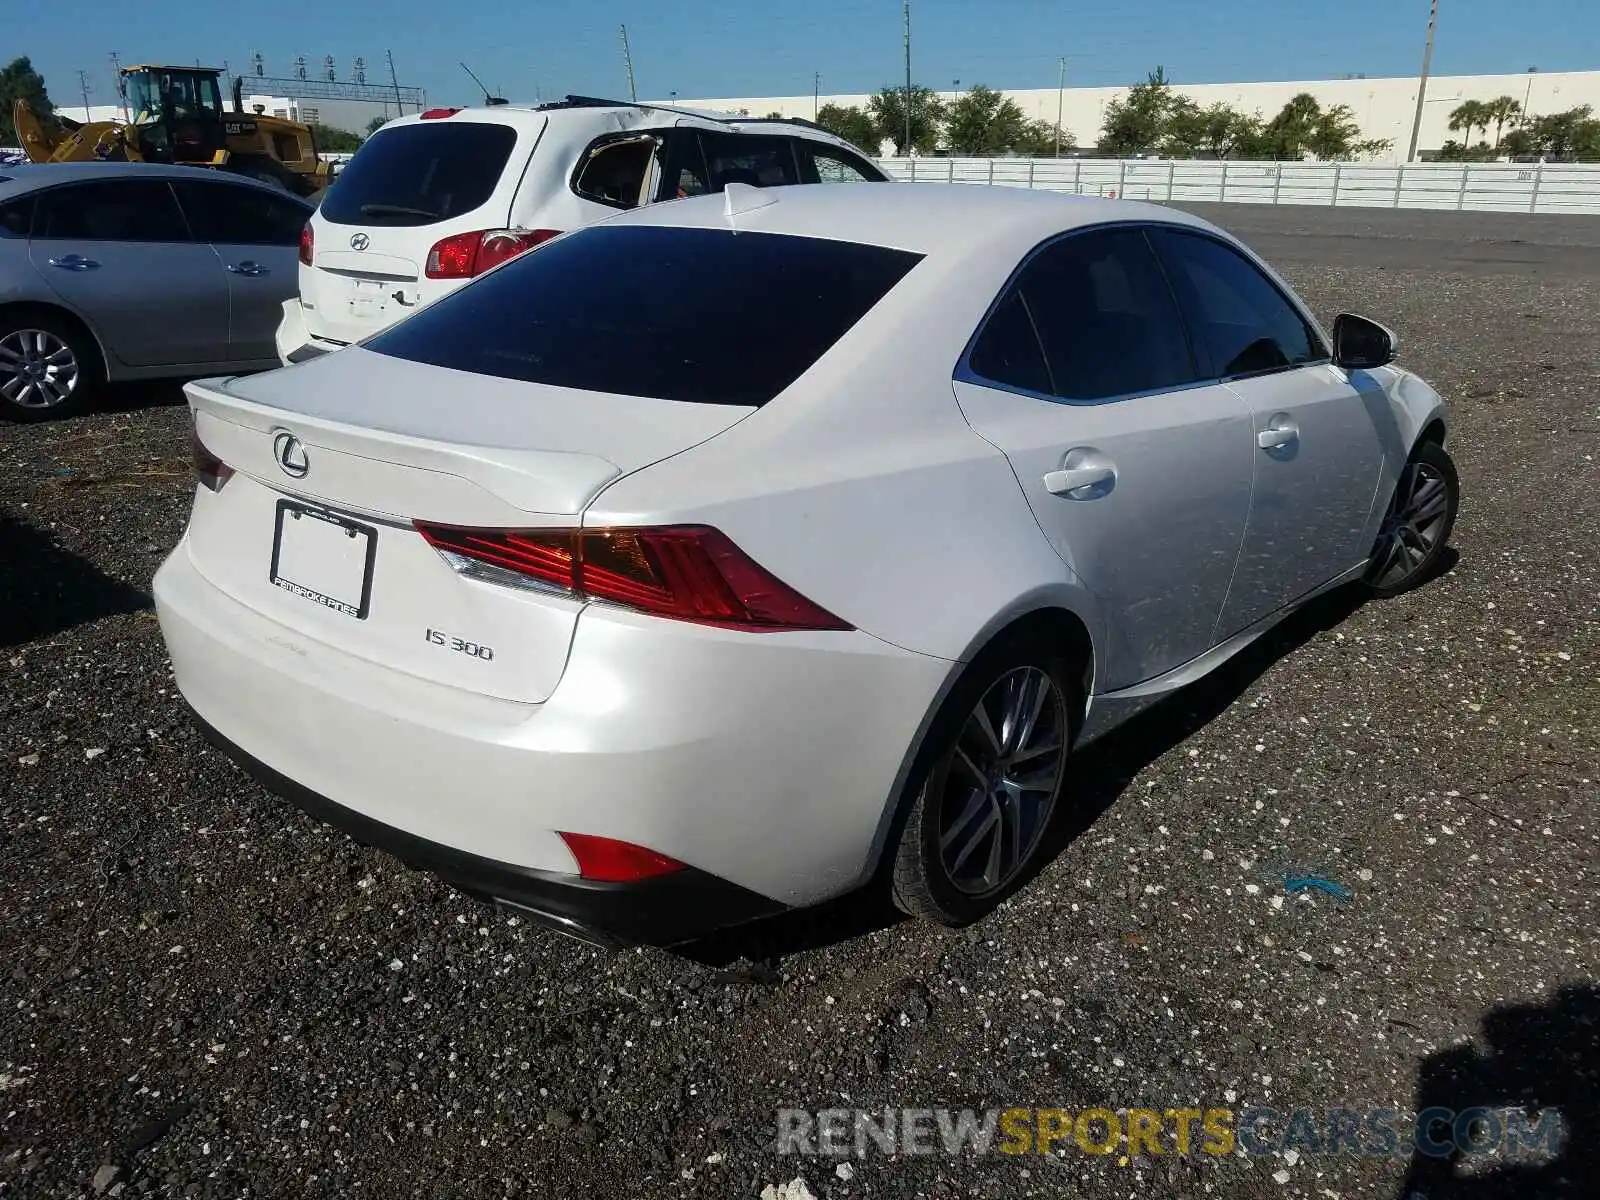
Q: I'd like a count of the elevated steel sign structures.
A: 1